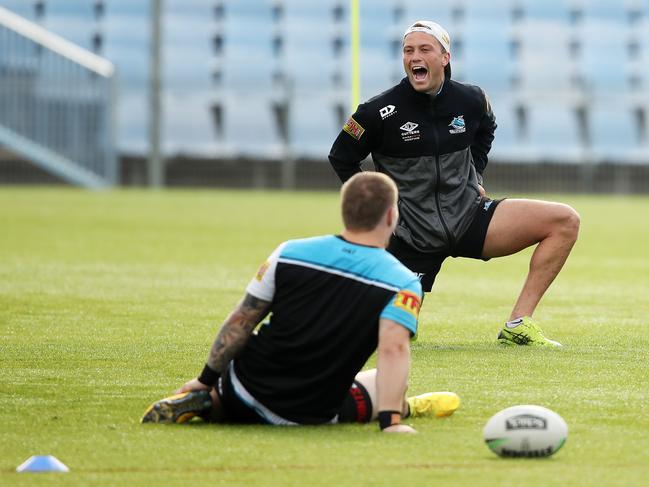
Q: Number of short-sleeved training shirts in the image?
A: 1